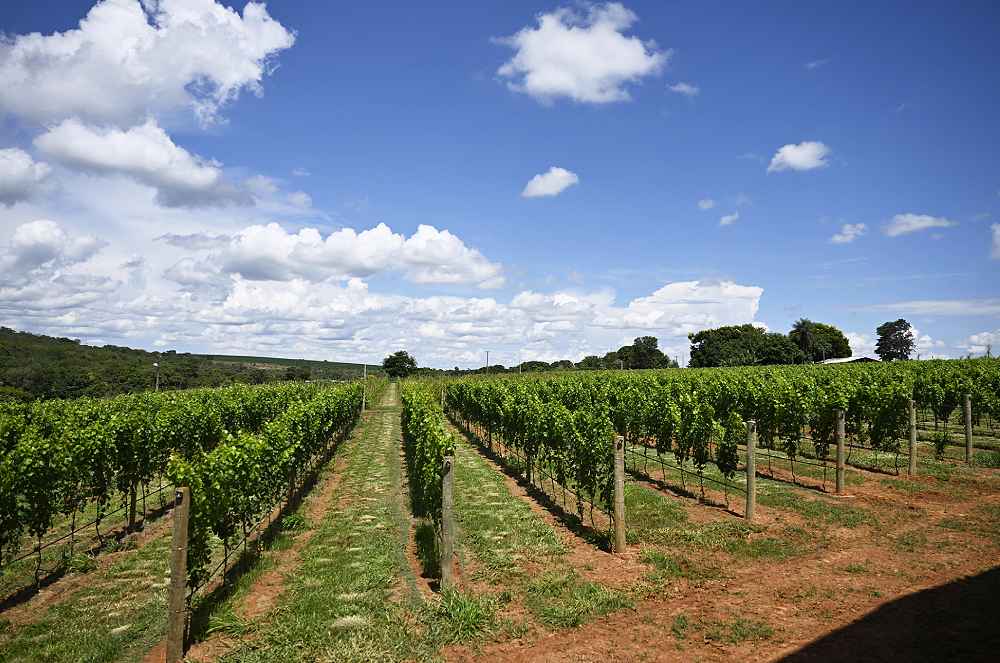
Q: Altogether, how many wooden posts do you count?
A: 7